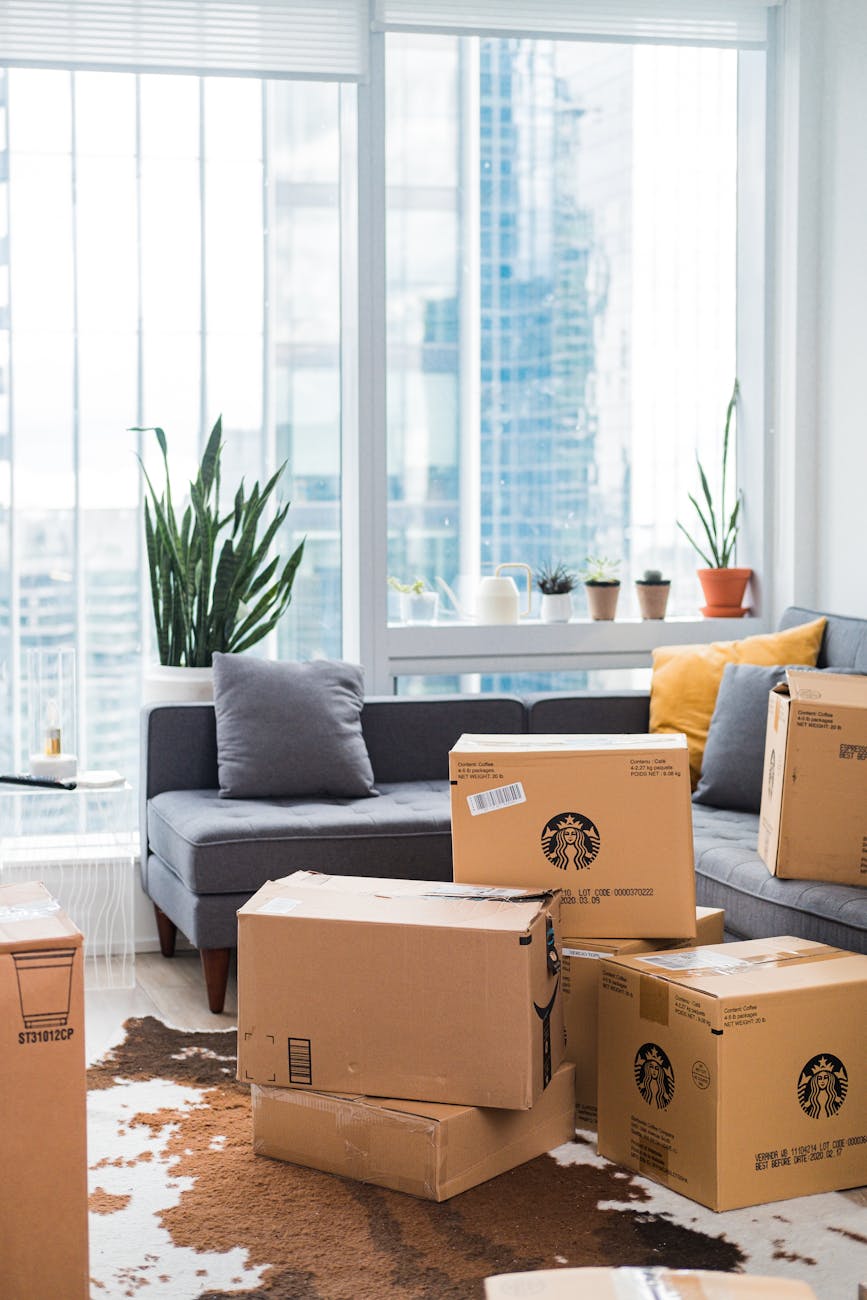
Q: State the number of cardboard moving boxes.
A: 8